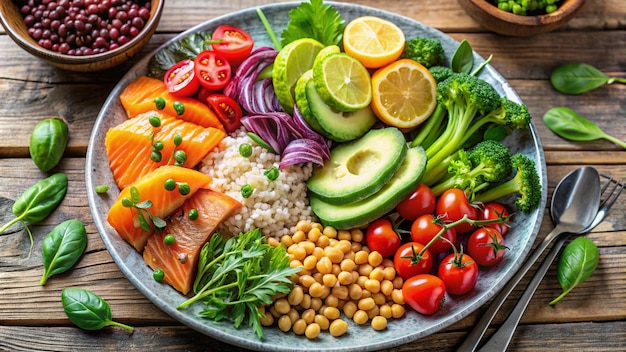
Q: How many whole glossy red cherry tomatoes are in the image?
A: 9